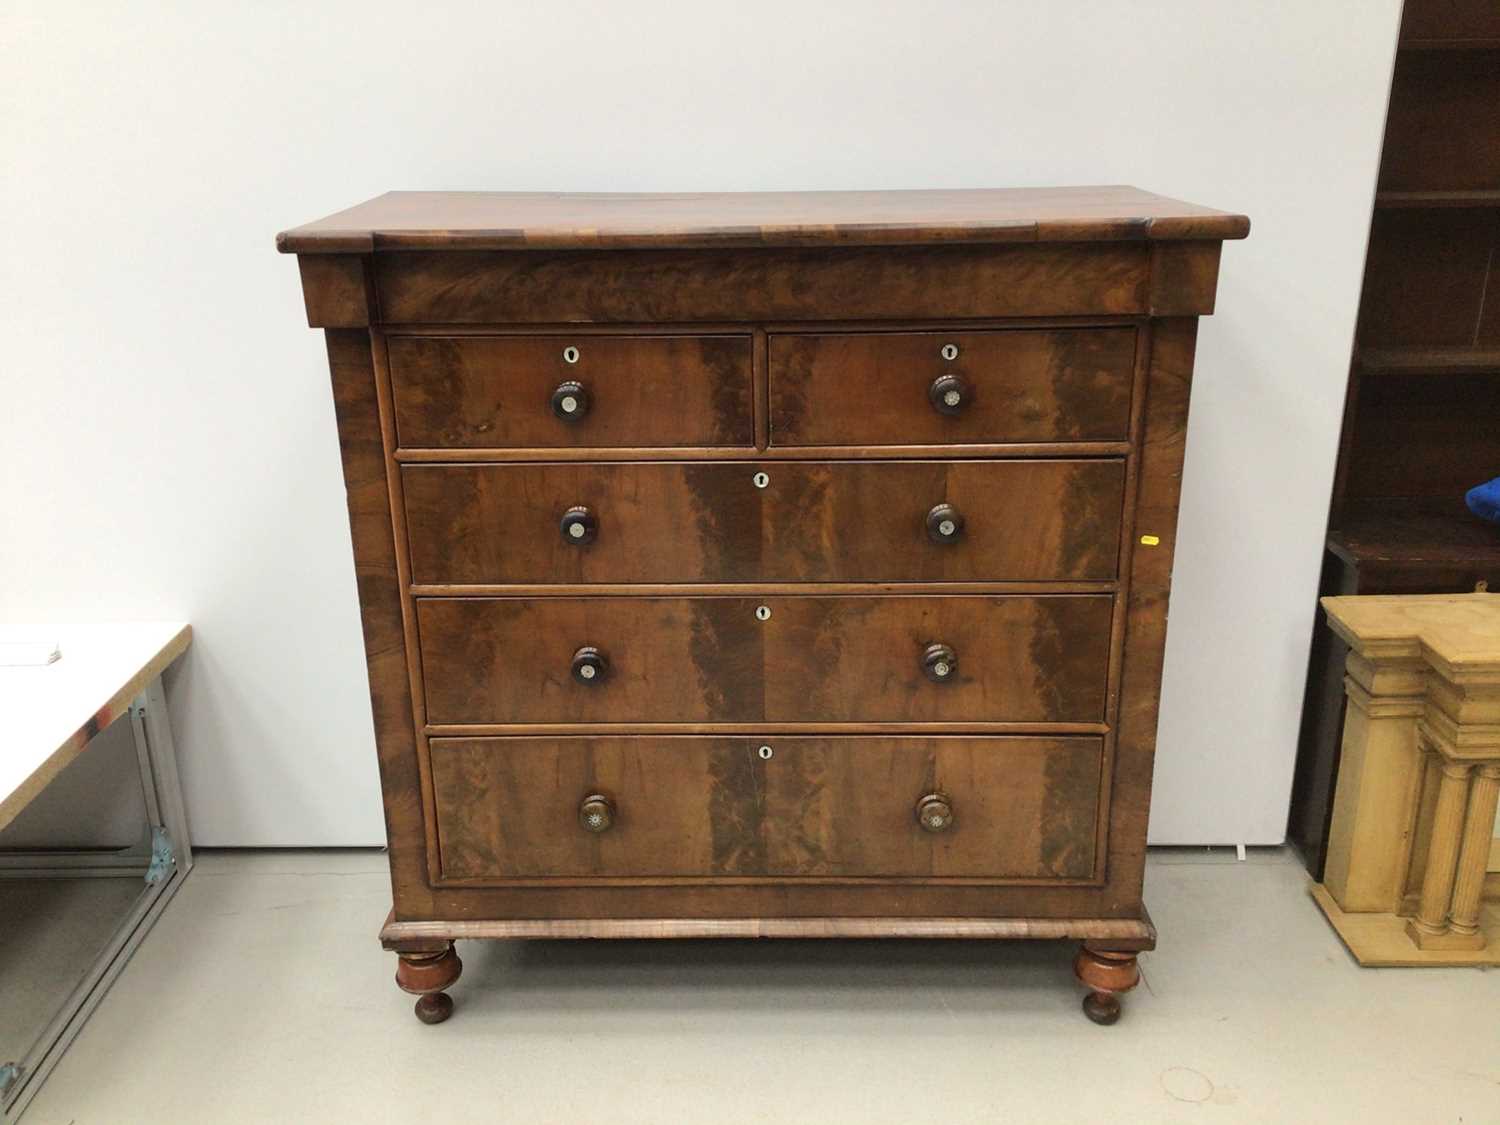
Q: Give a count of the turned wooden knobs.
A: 8